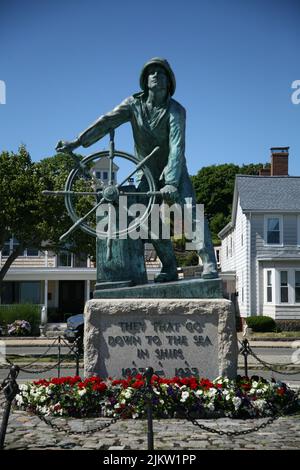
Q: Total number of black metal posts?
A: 5